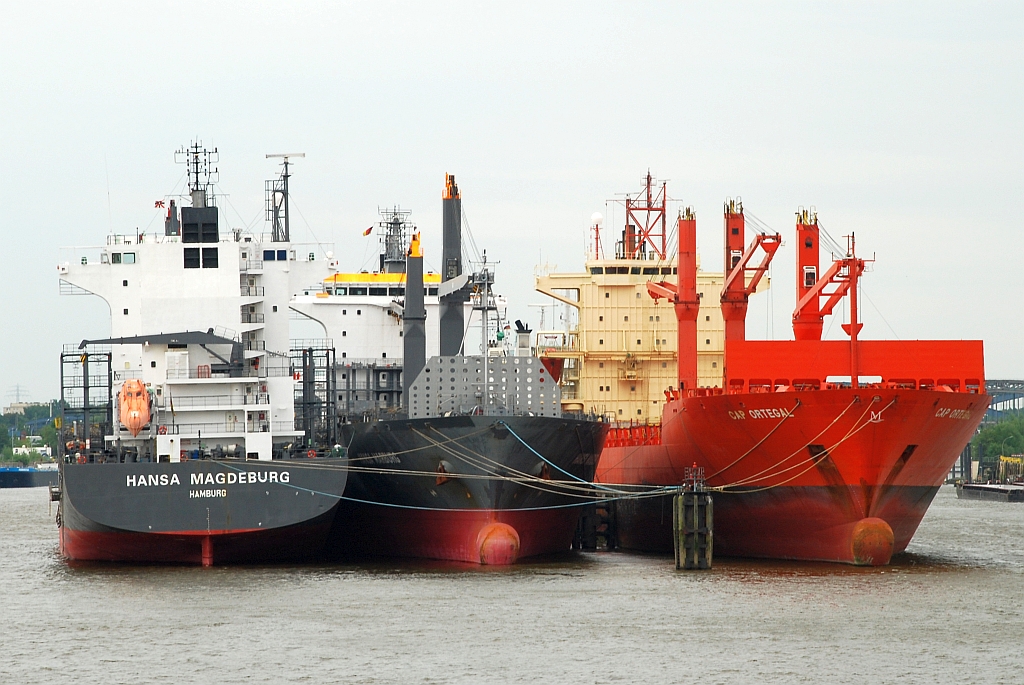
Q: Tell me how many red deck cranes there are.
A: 3